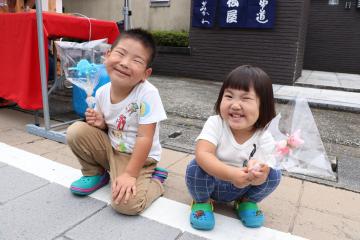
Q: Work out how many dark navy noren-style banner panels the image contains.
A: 3